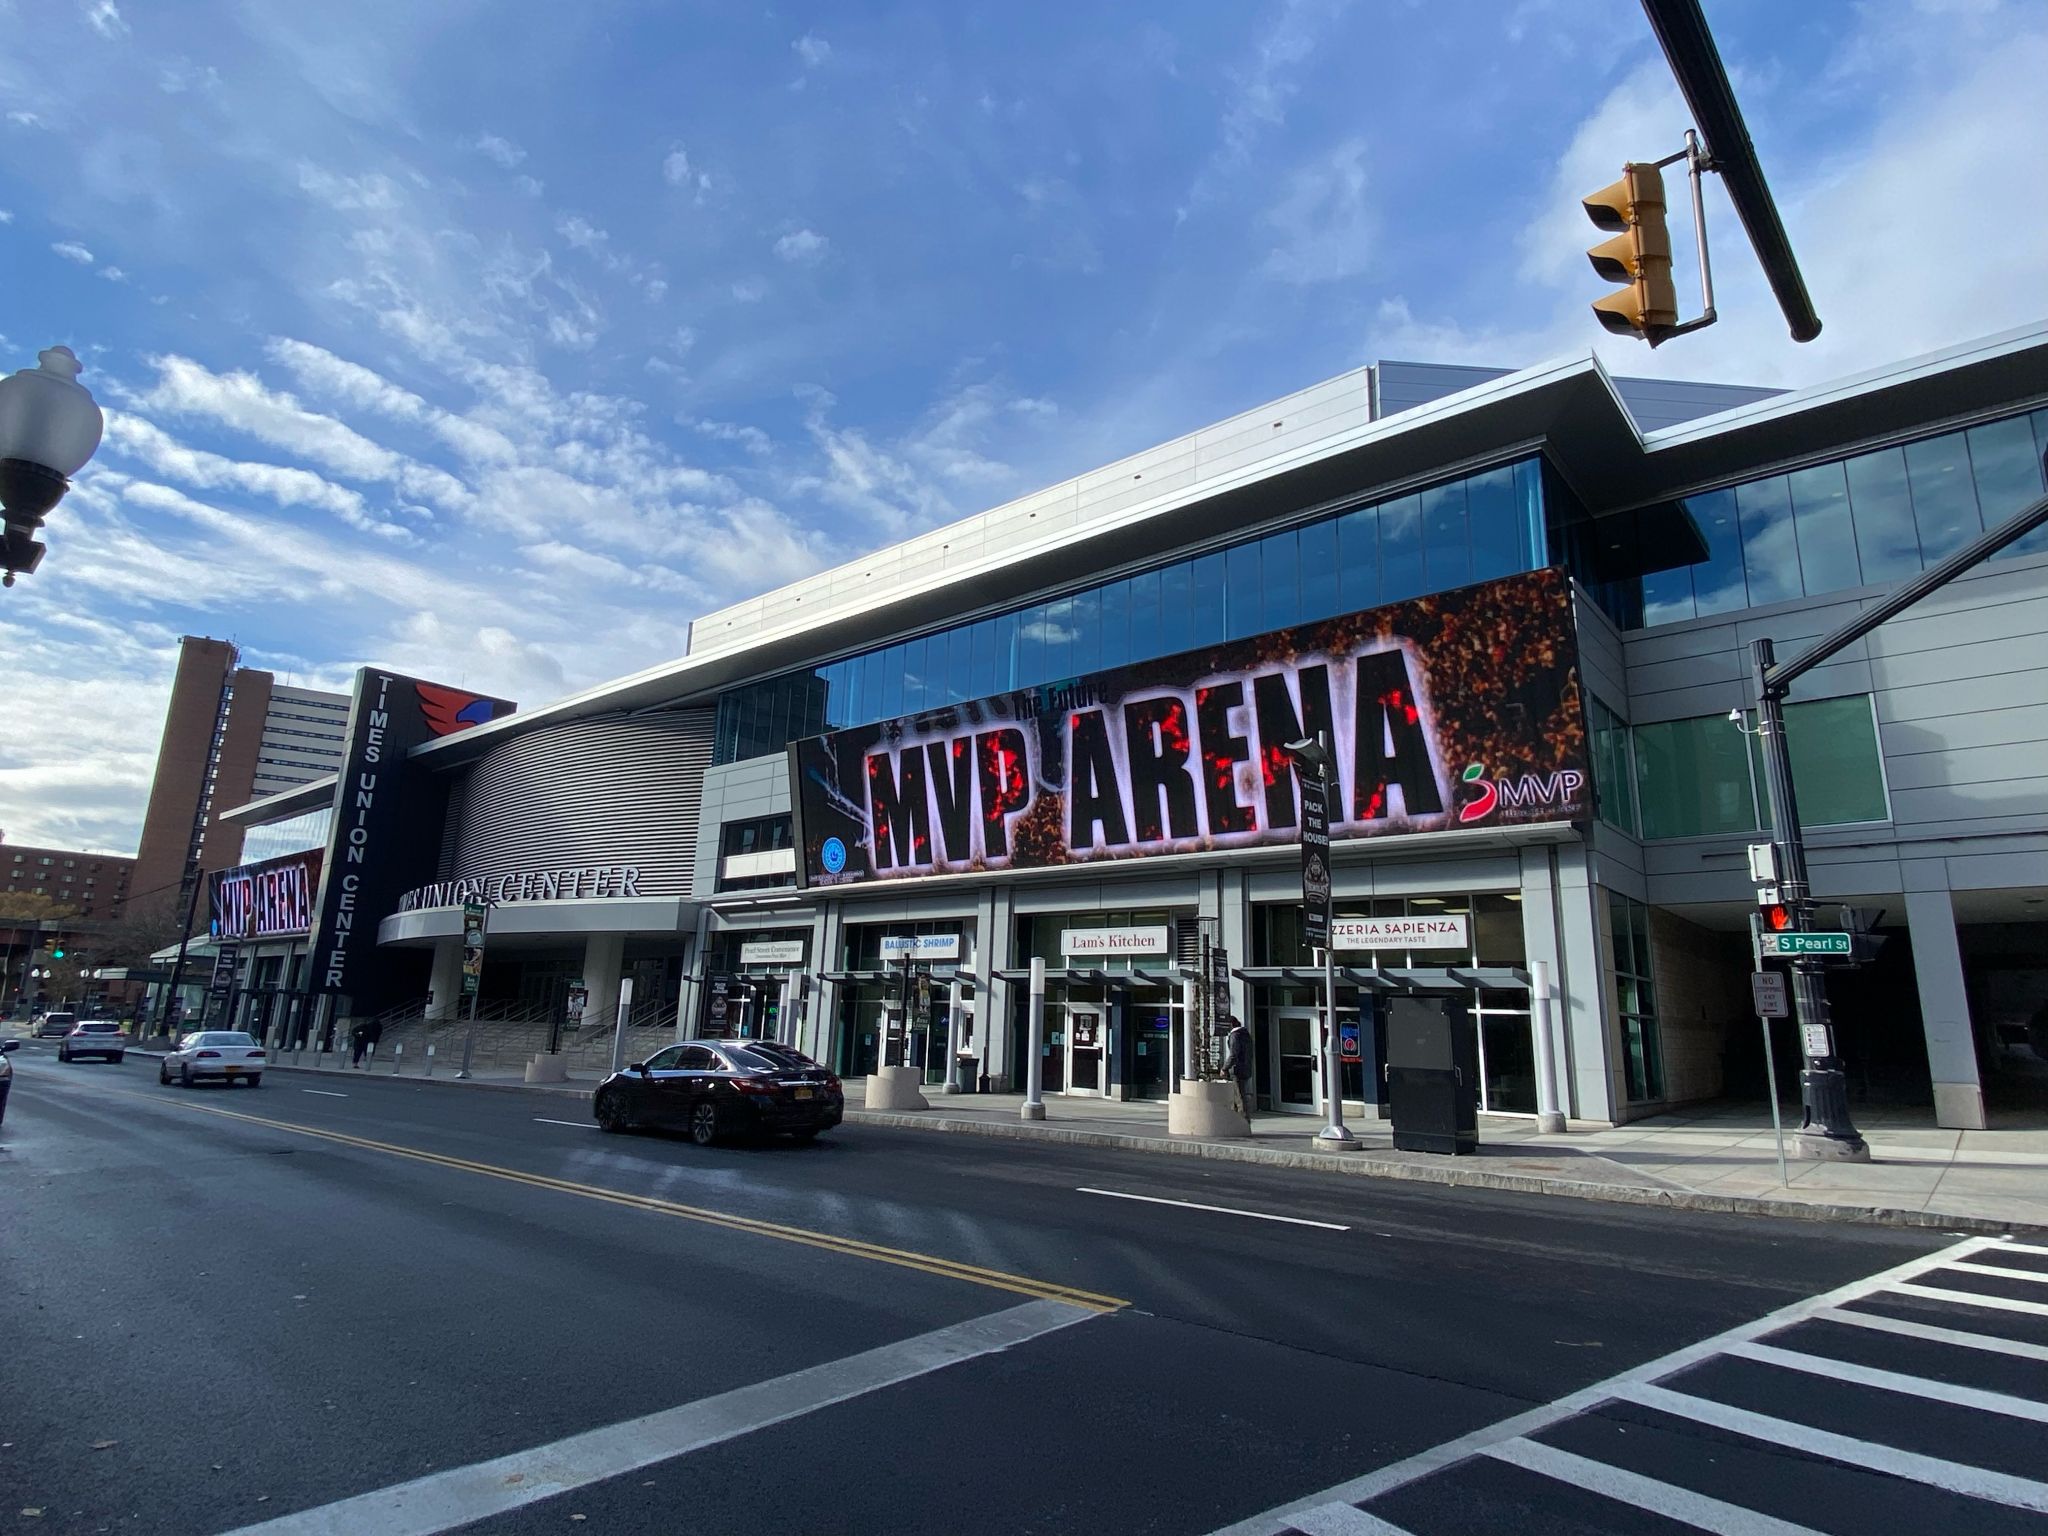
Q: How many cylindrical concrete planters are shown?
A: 3